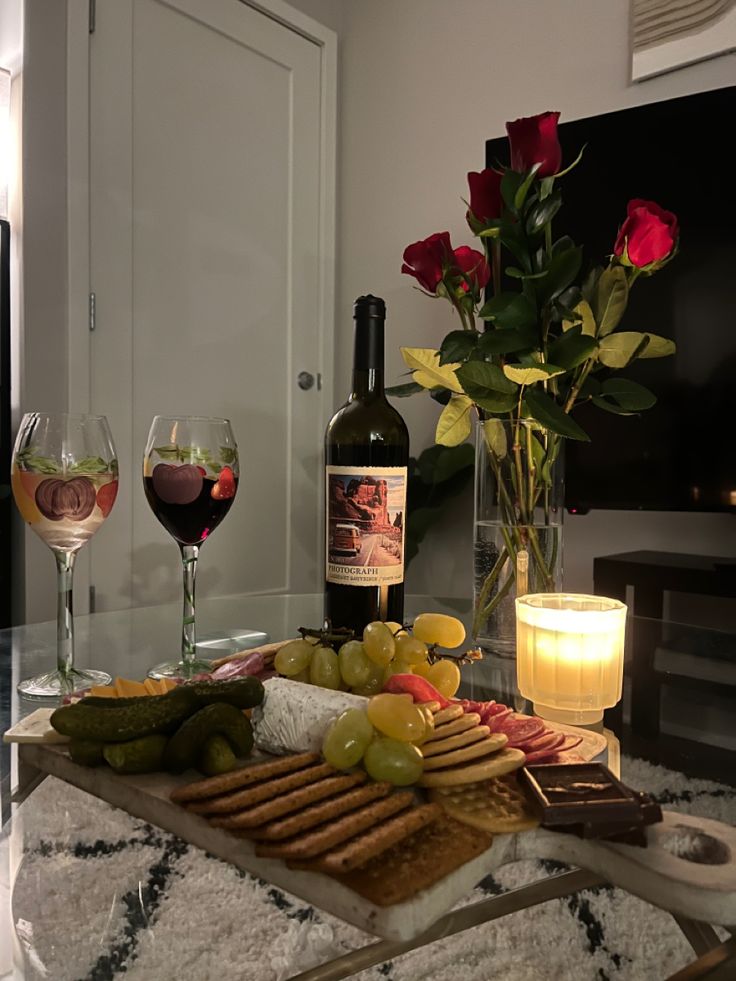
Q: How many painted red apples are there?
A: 2